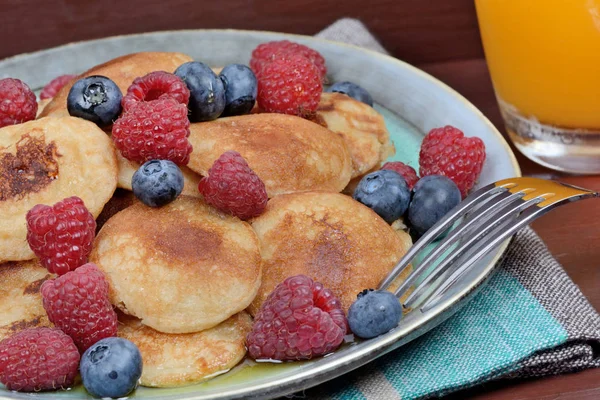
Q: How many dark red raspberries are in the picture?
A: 13